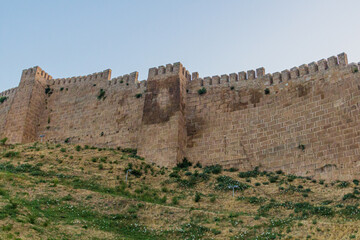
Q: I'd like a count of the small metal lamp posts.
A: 3